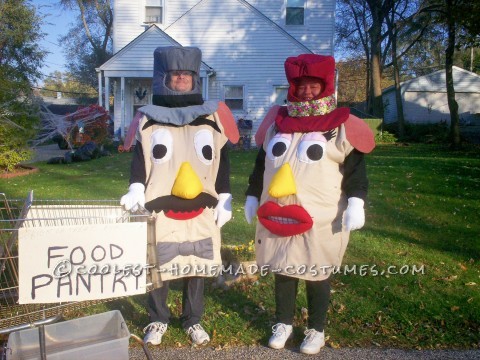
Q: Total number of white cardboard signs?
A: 1